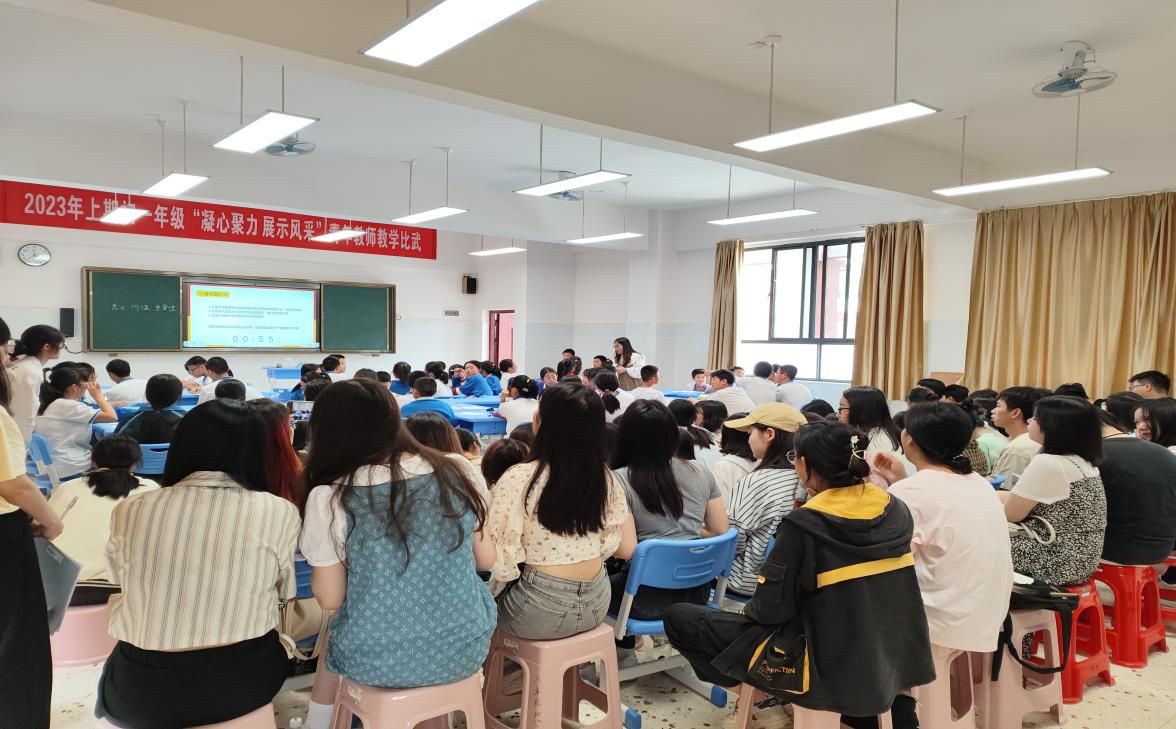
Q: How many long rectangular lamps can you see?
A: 12